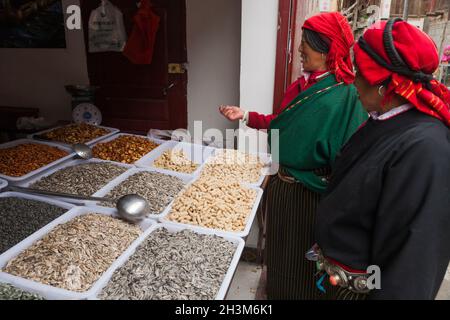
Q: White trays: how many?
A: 12